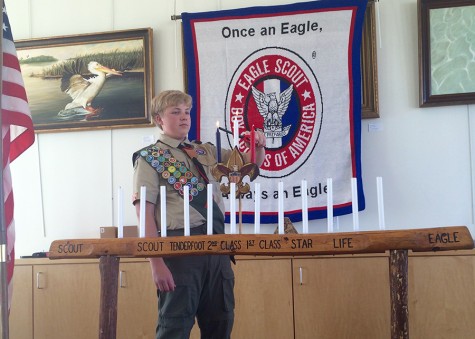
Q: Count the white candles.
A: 13